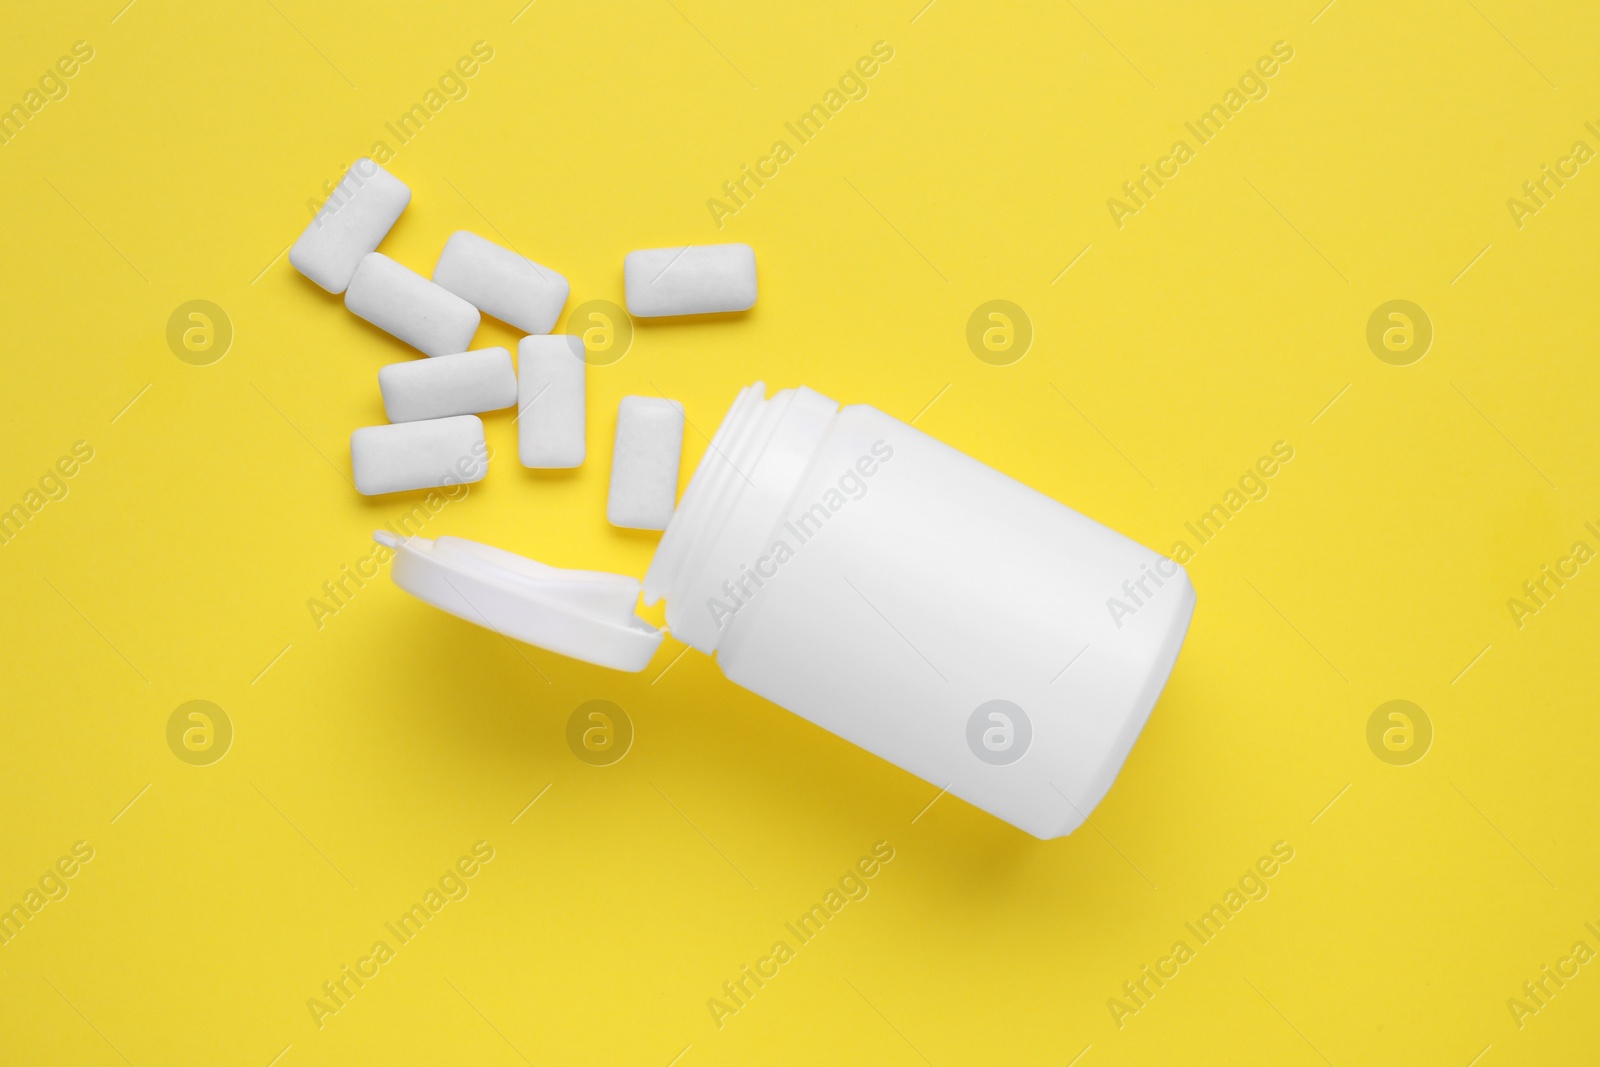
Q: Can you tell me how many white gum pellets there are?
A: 8